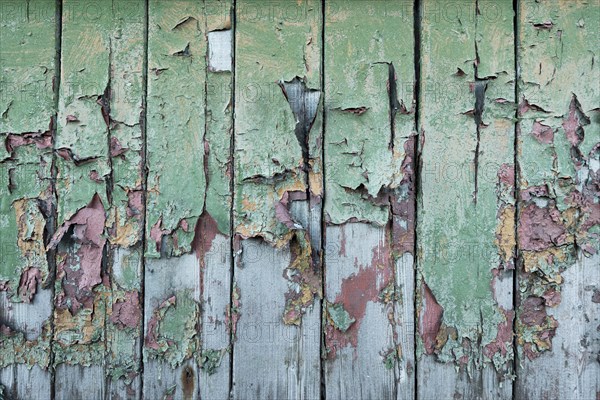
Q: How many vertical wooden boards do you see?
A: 7